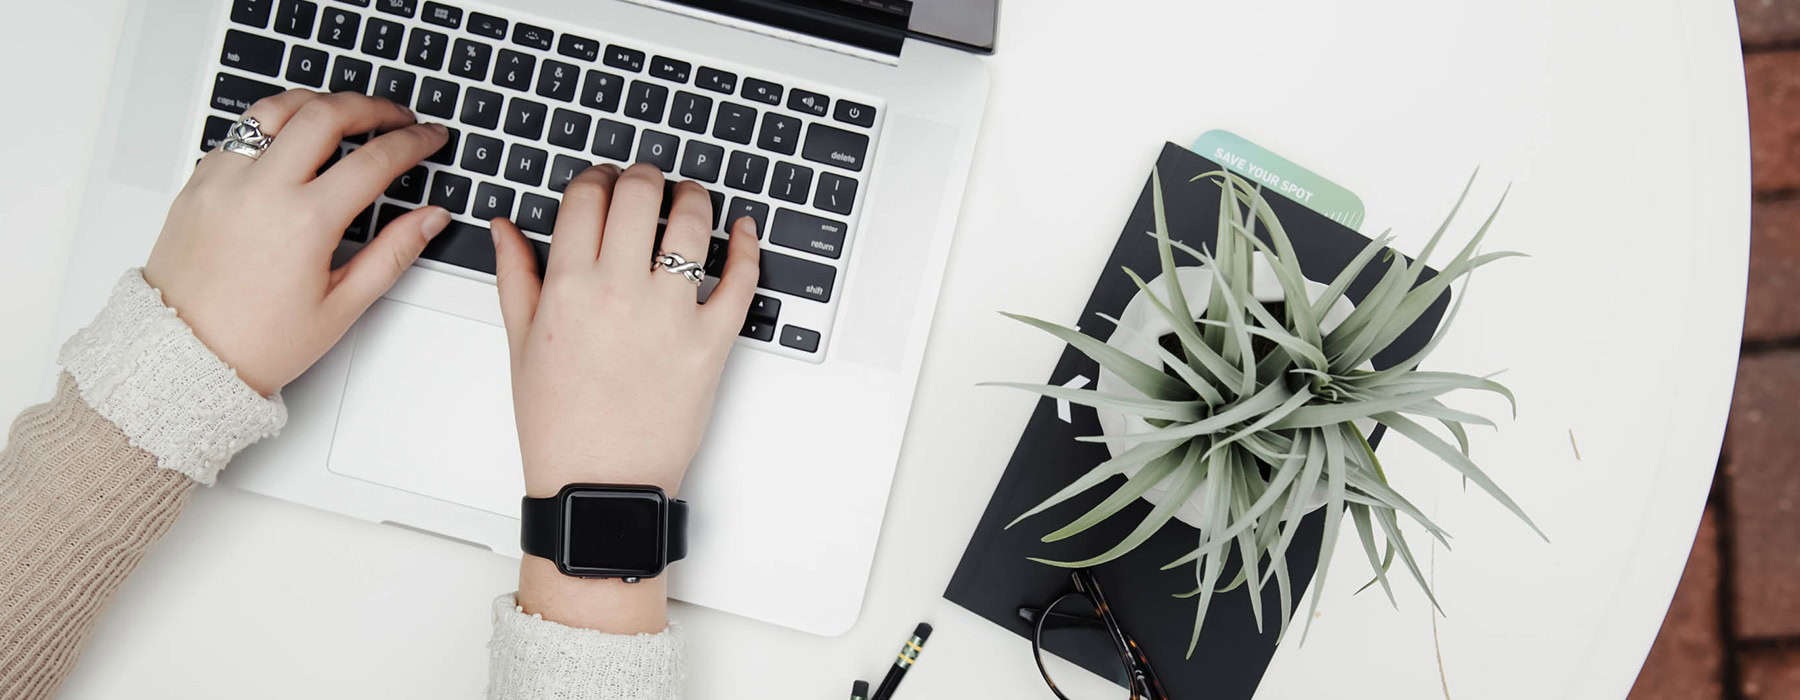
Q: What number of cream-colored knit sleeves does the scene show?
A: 2